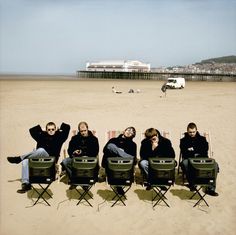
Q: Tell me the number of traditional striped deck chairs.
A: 5